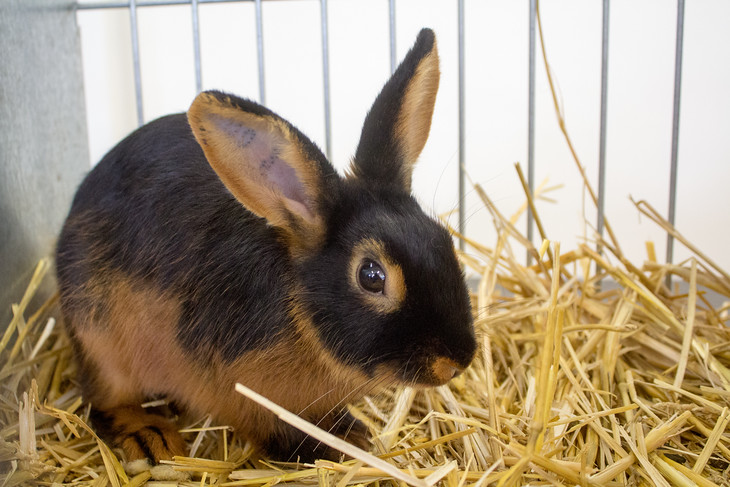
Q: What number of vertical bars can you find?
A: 9